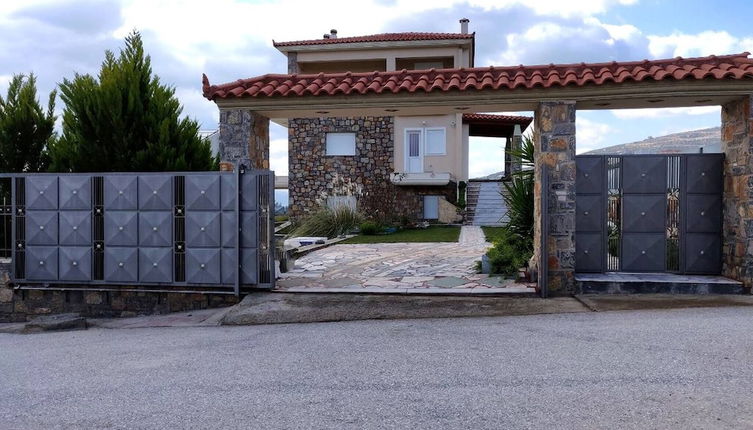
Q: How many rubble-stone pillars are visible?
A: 3